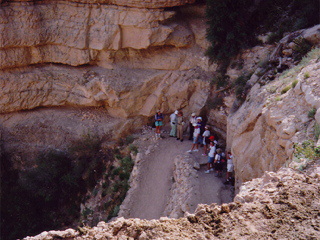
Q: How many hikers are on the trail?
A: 11